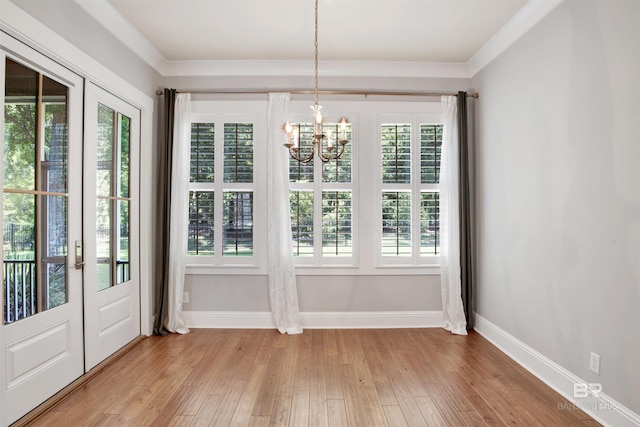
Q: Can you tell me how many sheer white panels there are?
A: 3